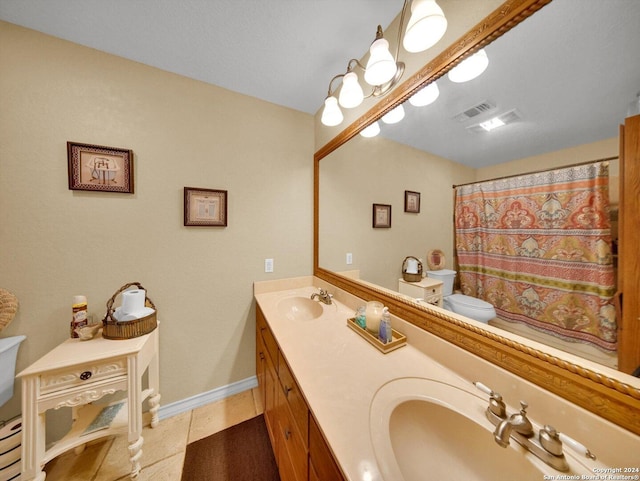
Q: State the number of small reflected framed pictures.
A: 2